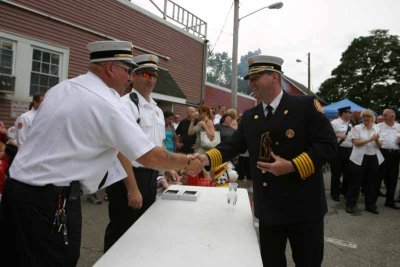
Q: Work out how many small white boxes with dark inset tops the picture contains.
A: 2